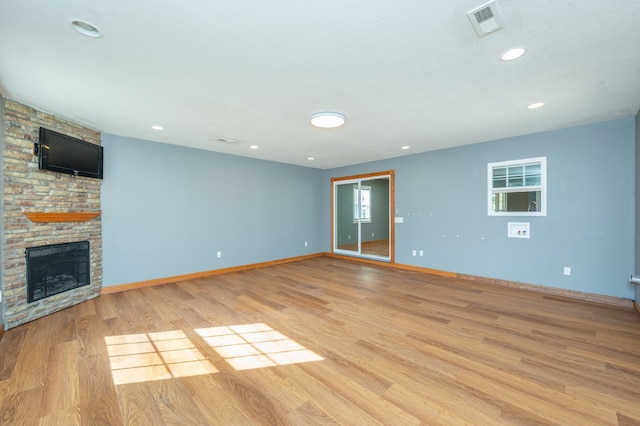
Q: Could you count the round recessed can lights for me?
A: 7